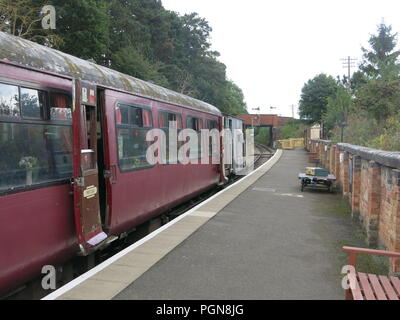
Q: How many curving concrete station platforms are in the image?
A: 1